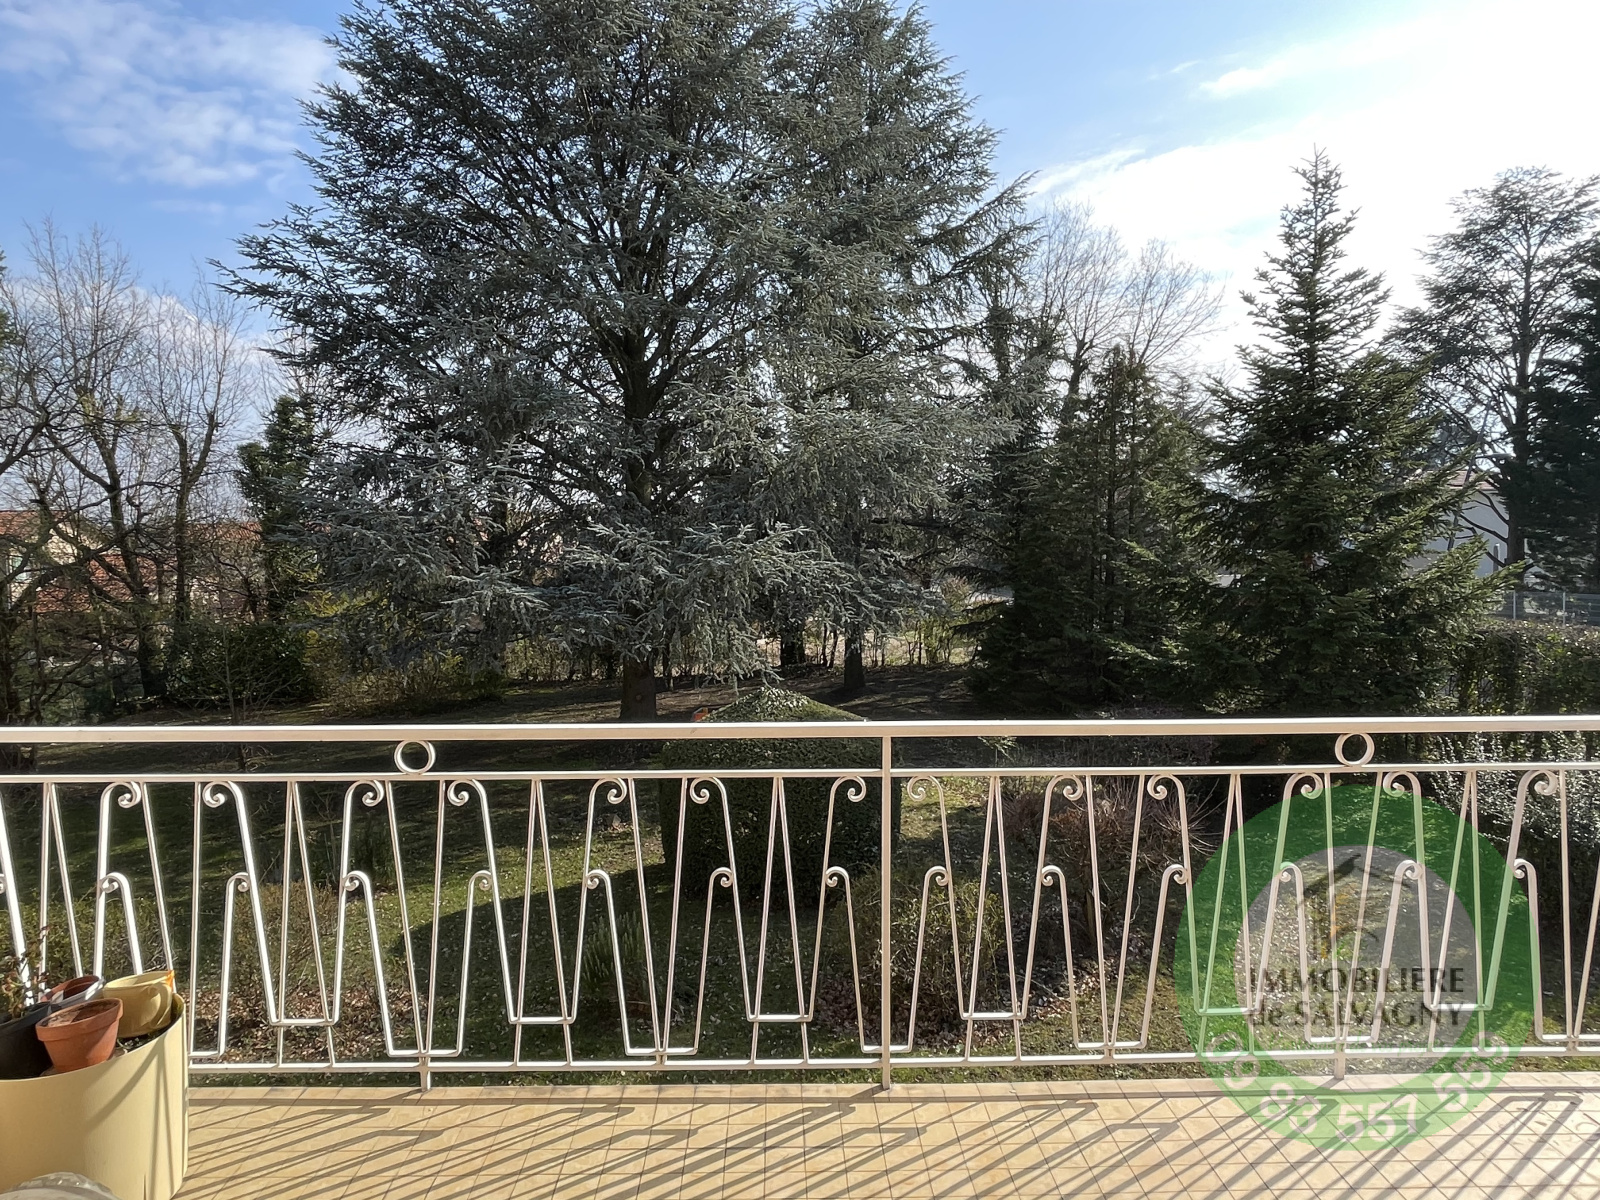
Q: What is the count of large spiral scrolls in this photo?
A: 13